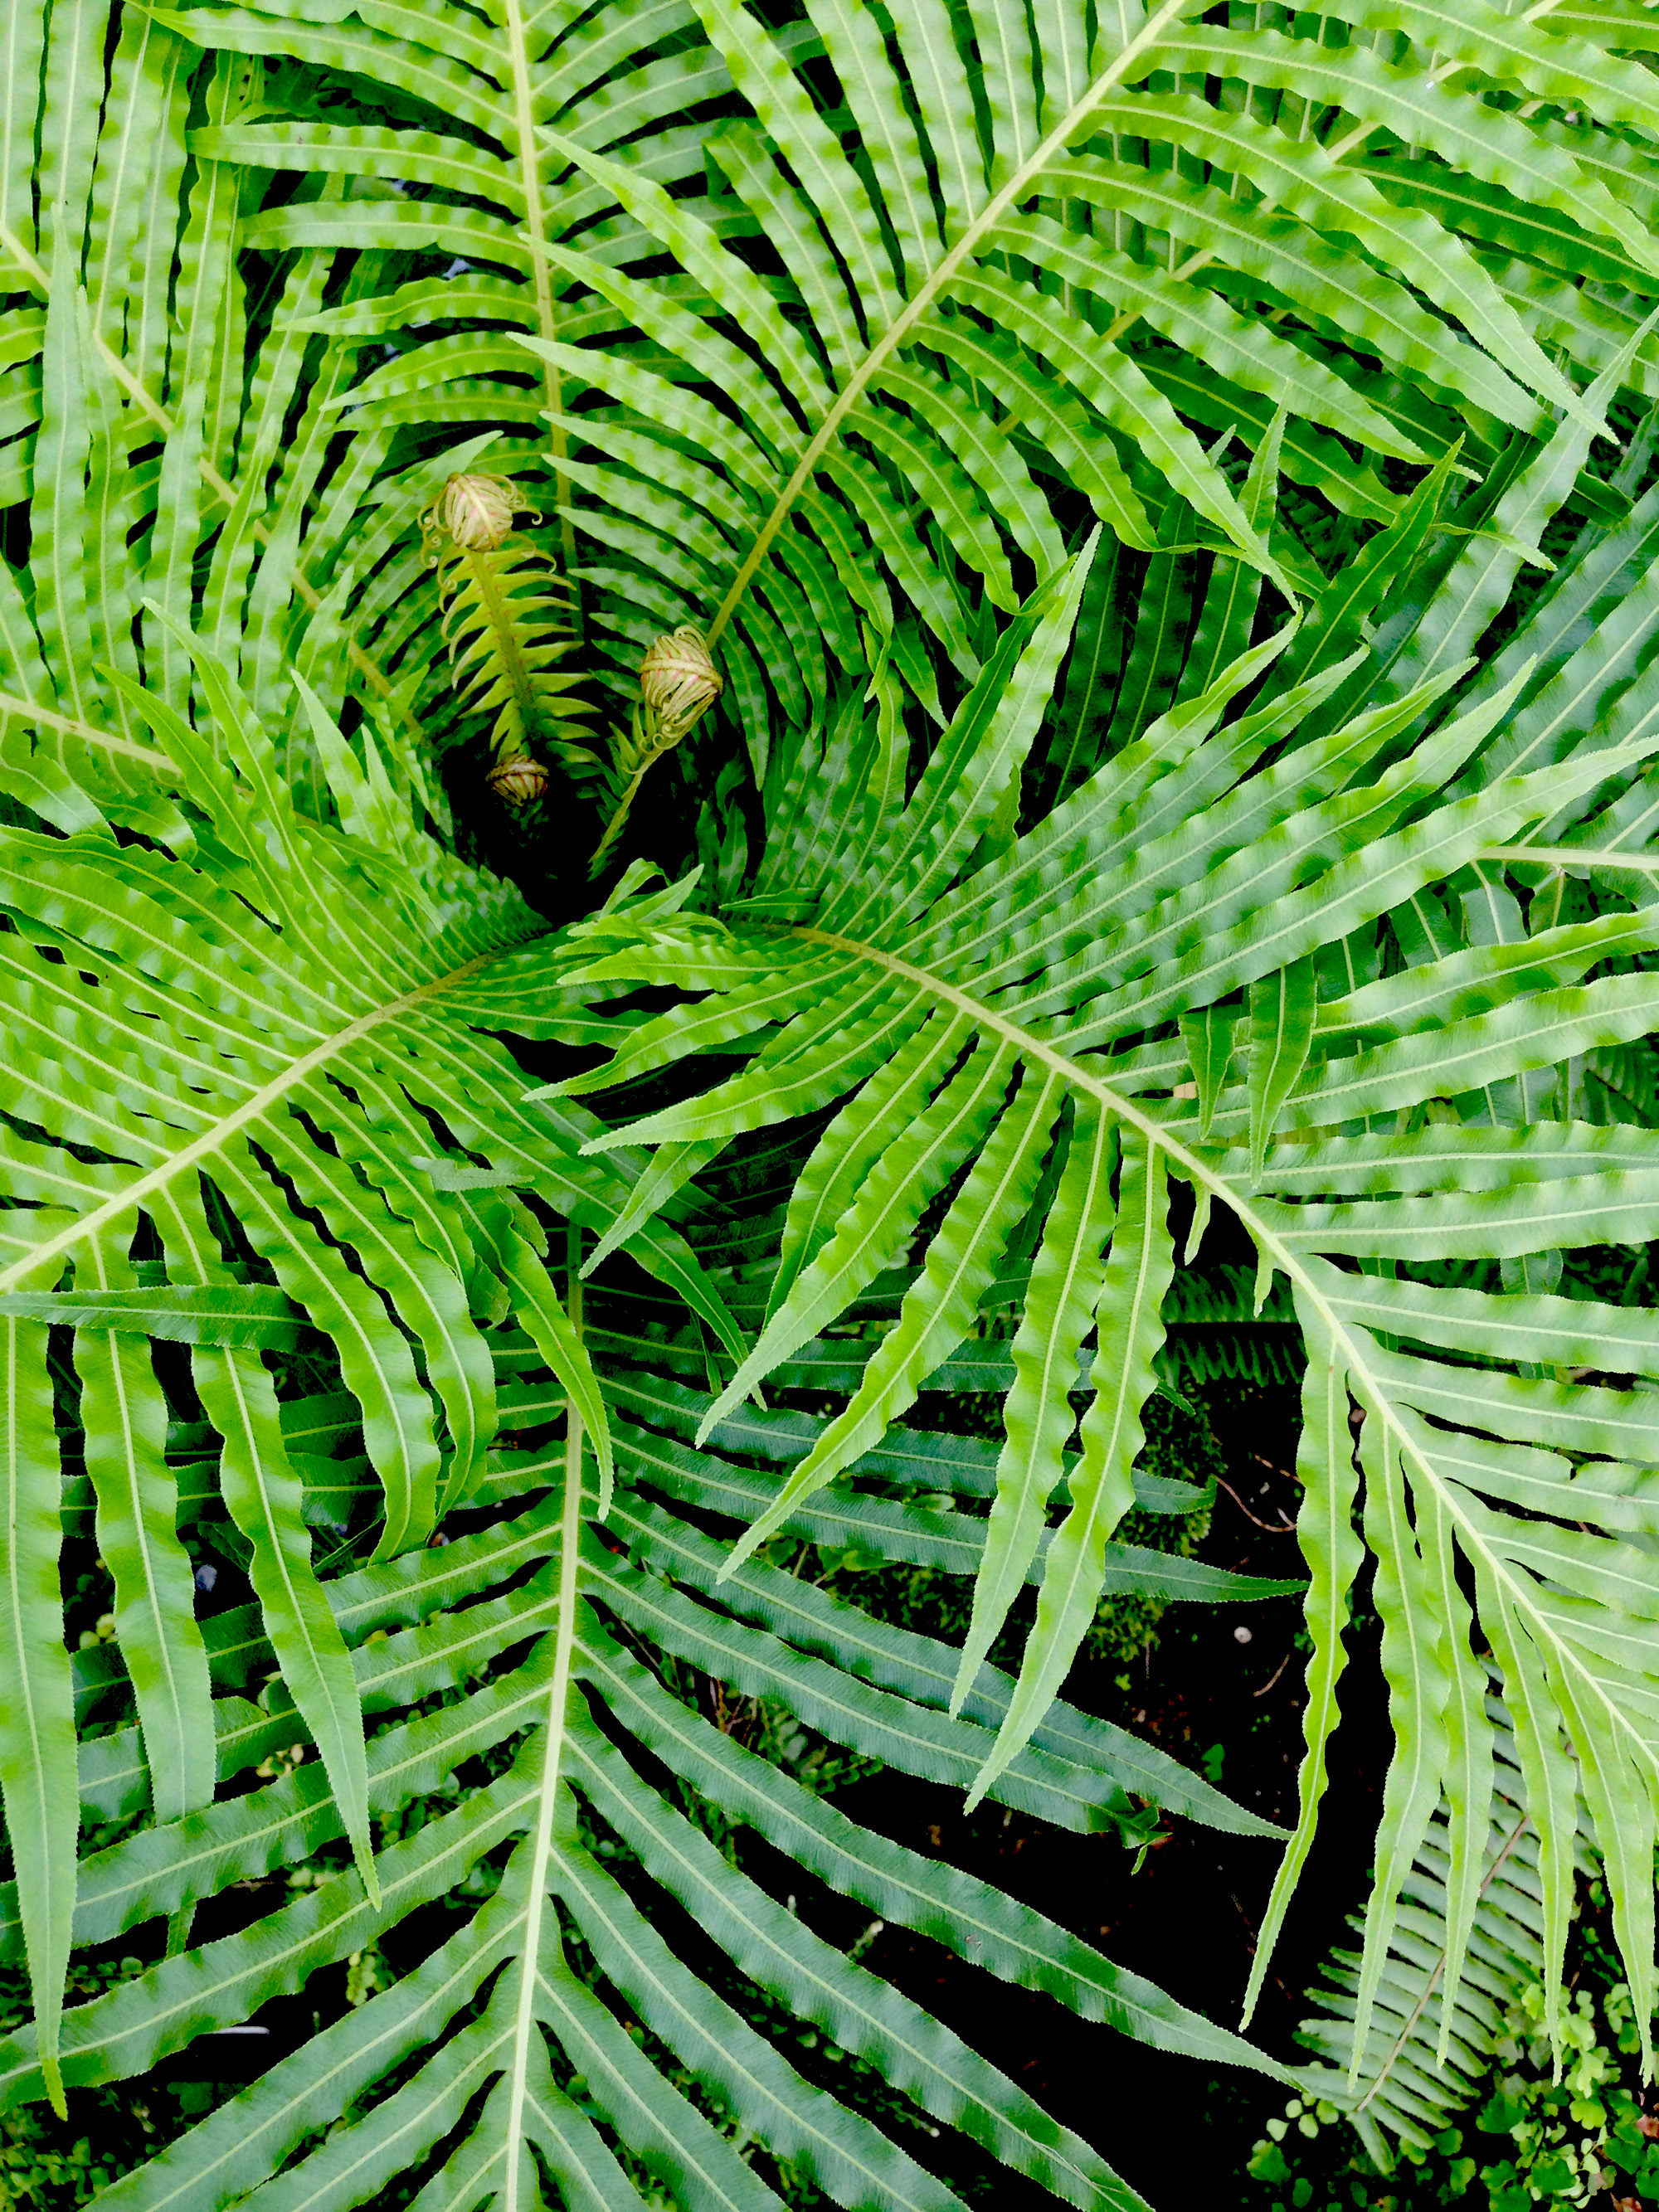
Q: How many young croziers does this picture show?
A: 3